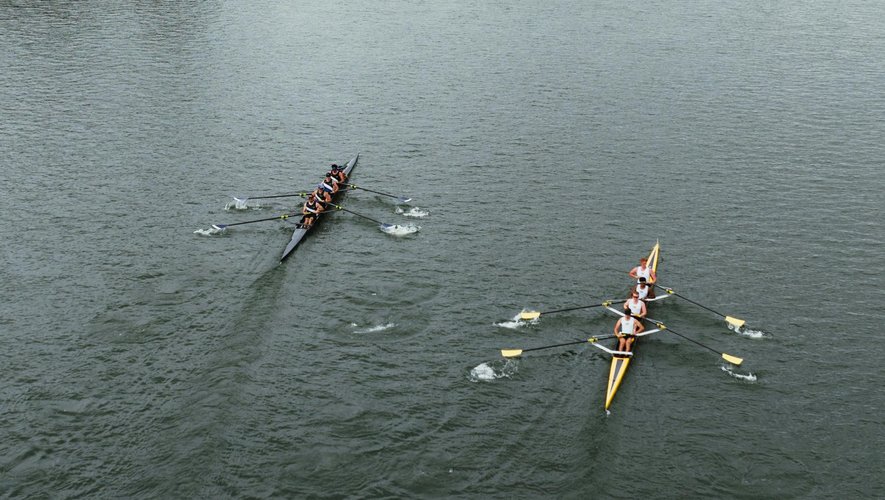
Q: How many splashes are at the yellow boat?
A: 4